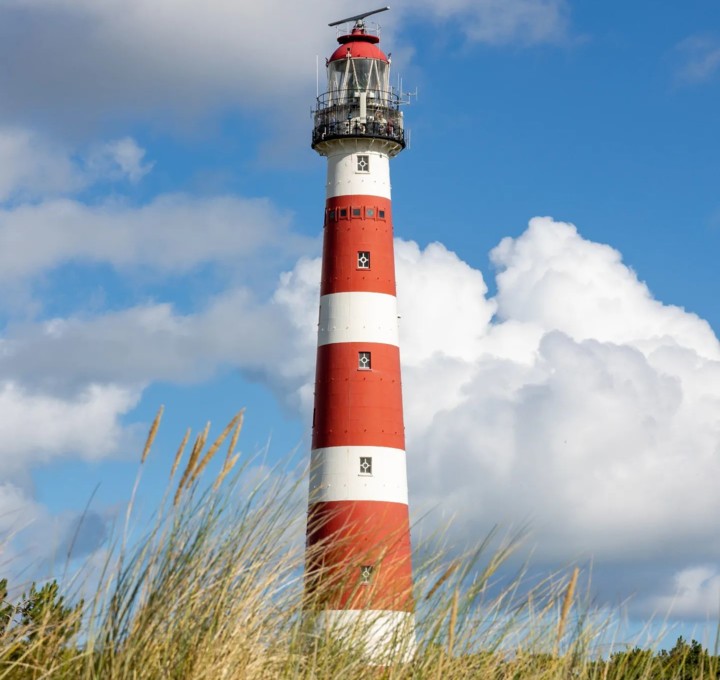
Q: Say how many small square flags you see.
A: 0